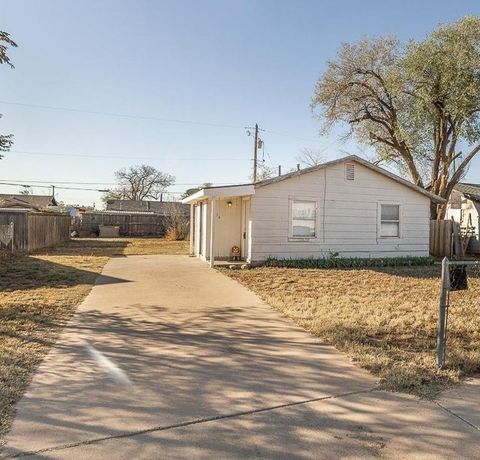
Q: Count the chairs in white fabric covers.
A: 0